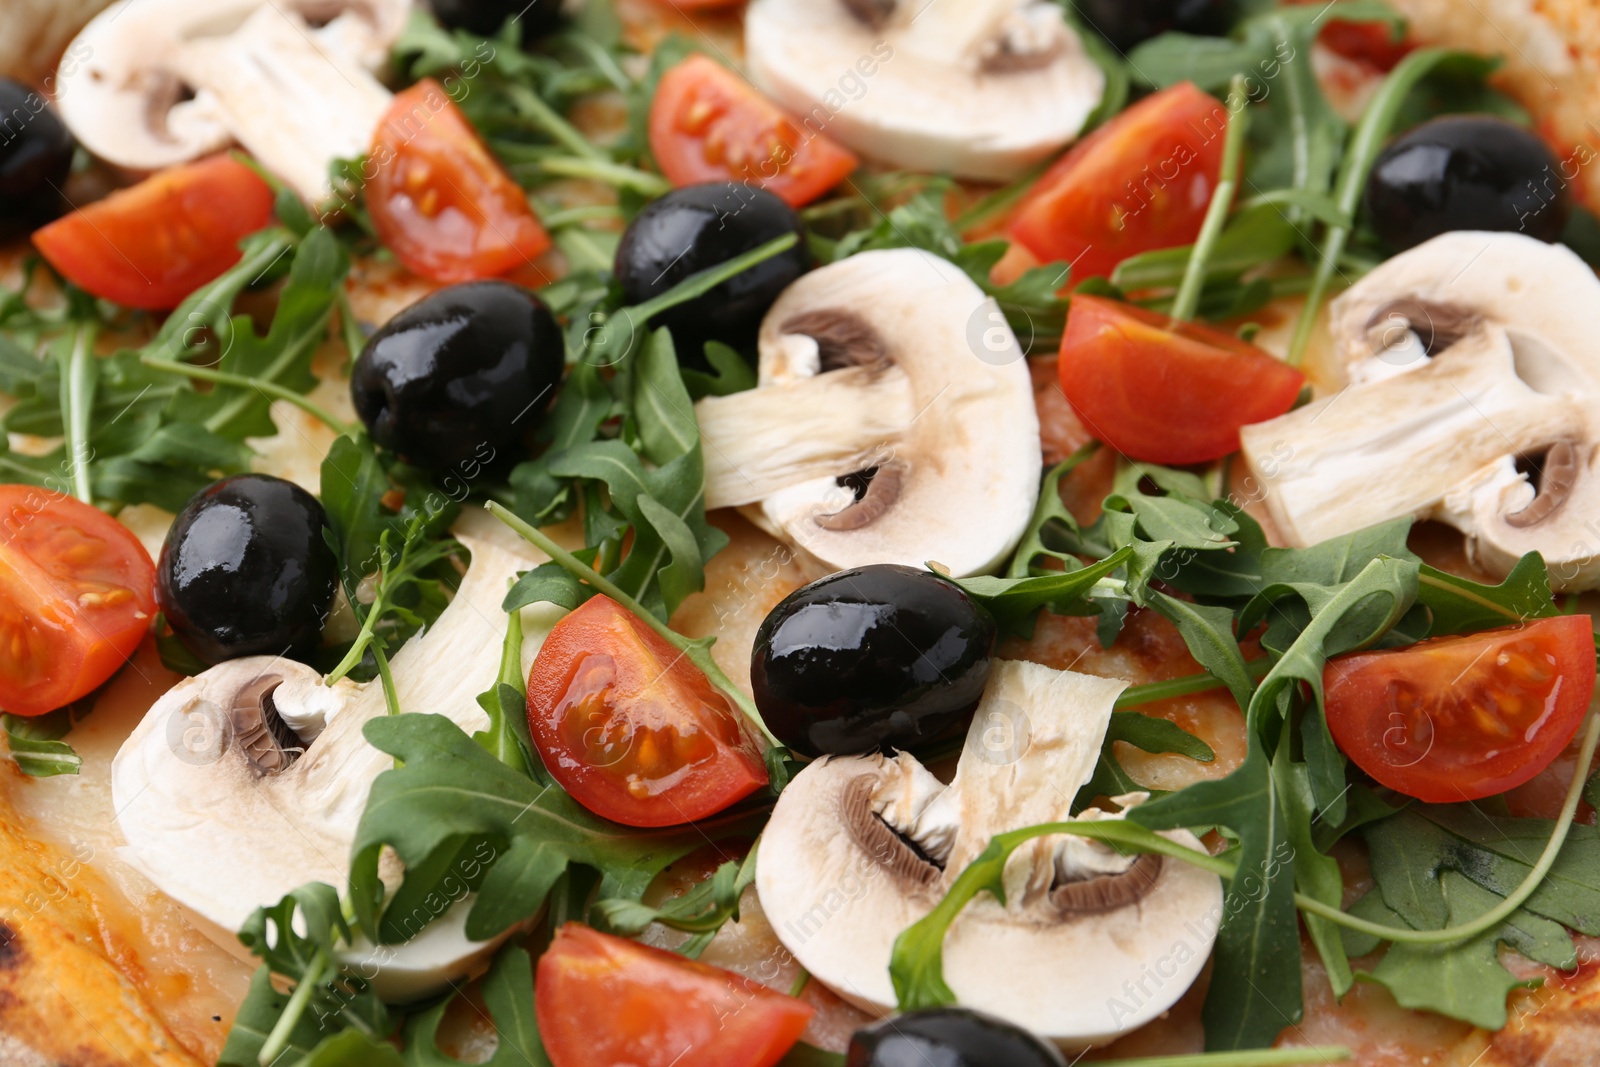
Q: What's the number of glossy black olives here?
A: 9